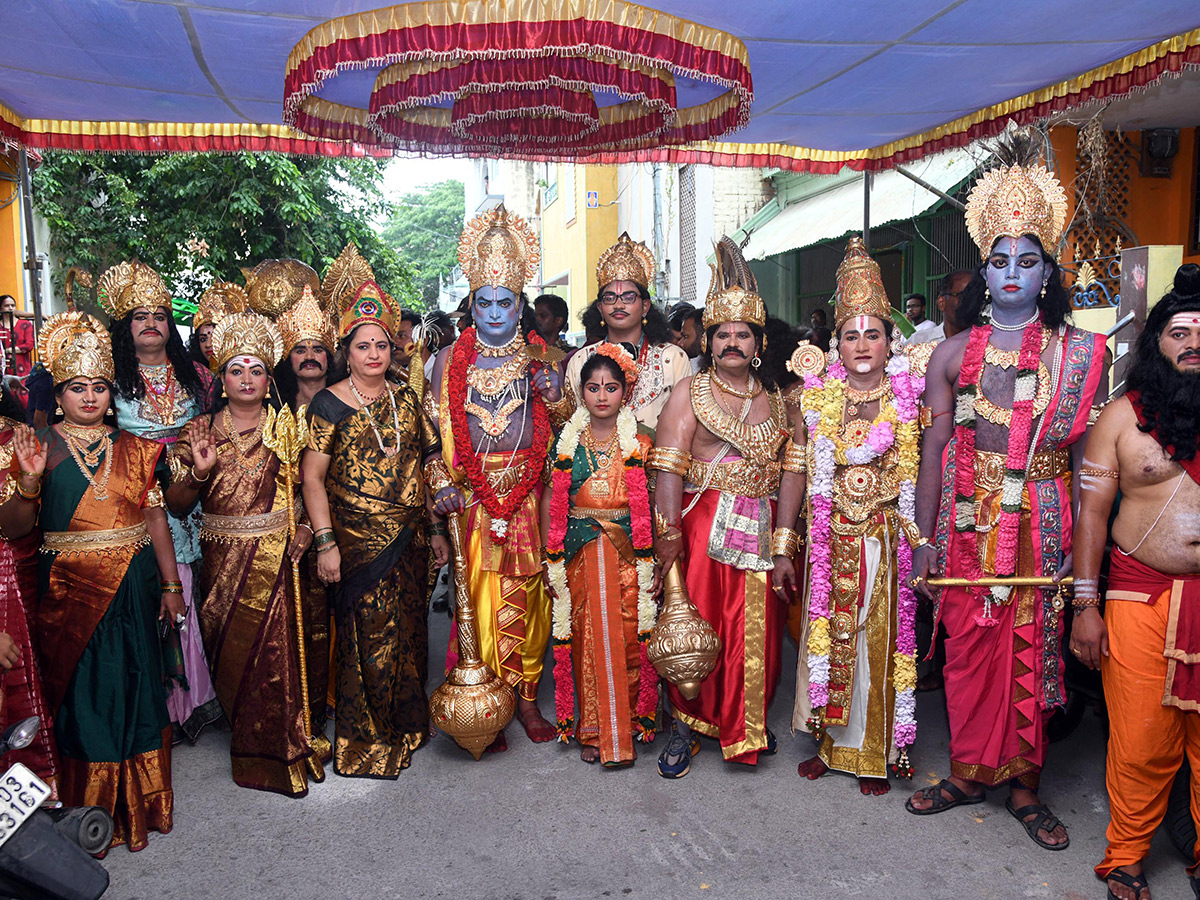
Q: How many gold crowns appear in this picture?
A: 11